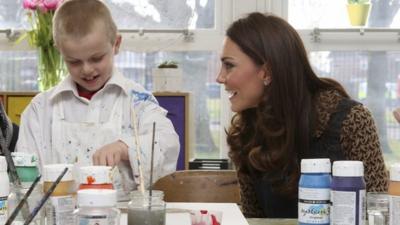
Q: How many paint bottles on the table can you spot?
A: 8